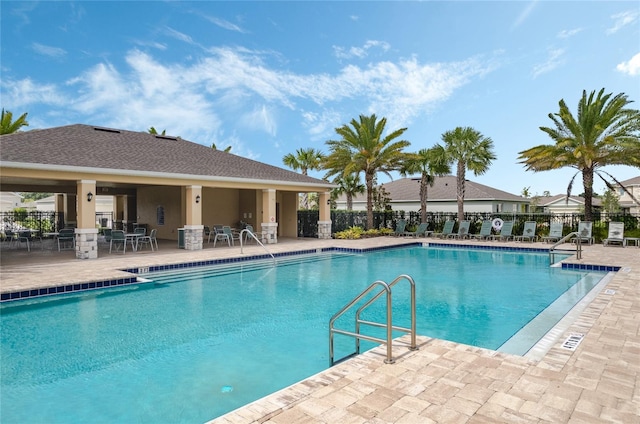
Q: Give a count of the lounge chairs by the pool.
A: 10